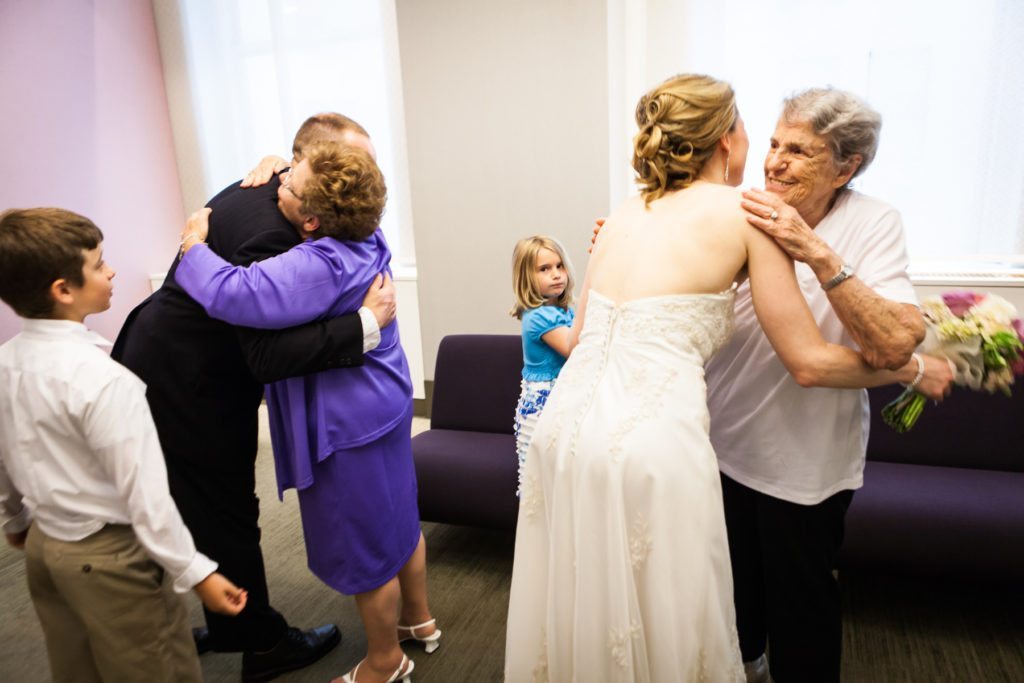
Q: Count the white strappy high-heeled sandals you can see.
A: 2